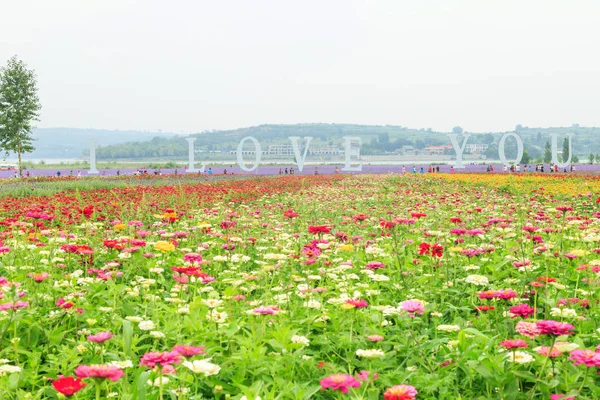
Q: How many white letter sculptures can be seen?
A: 8